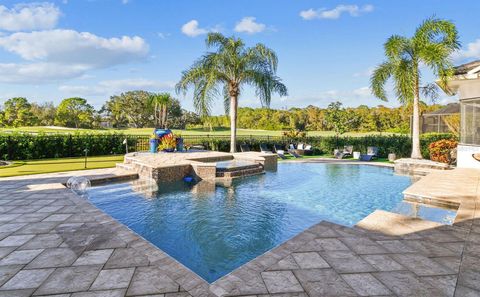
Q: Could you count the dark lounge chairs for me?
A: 5